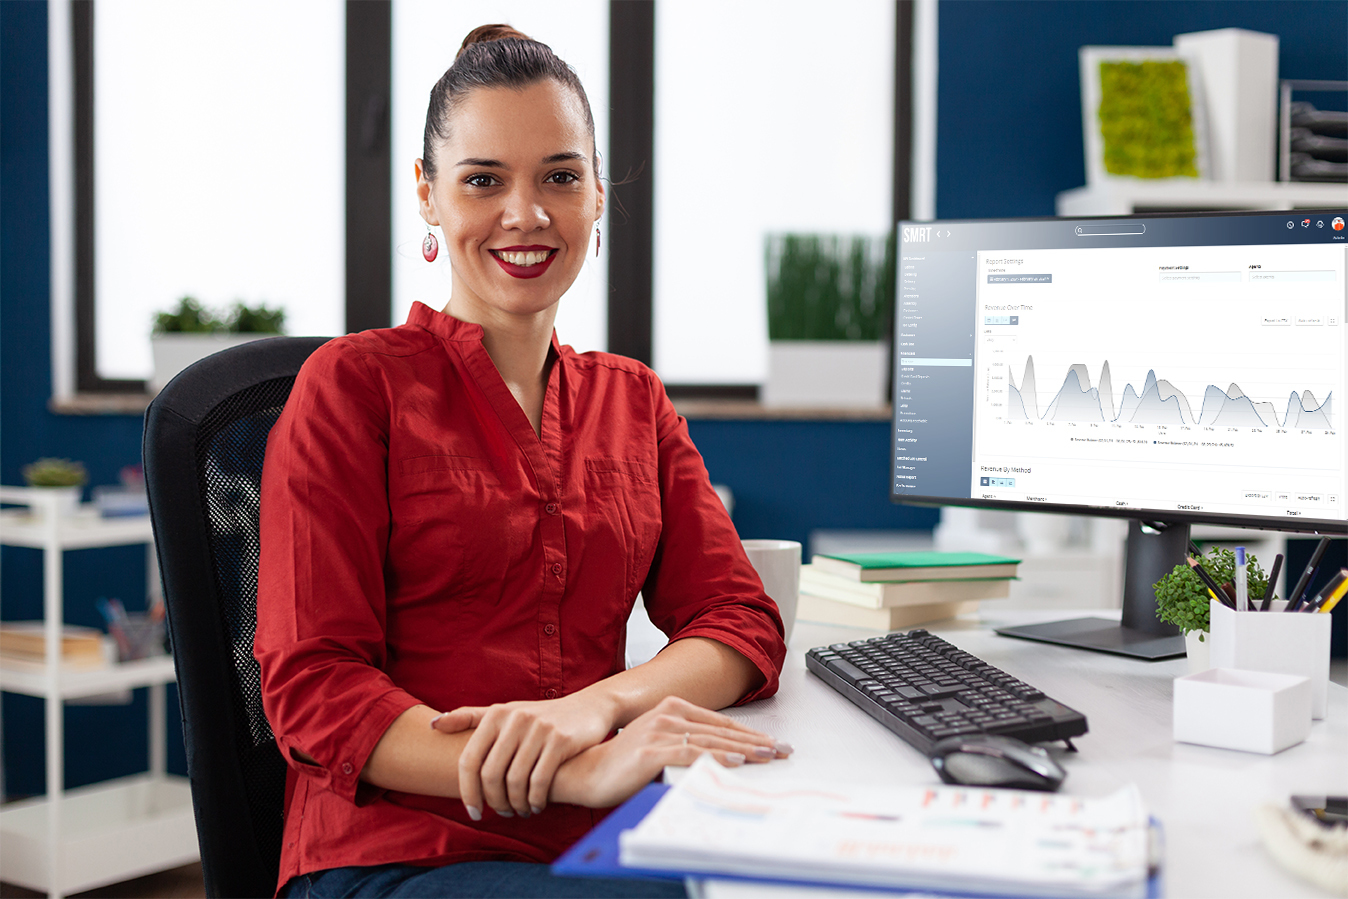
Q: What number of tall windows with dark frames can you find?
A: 3